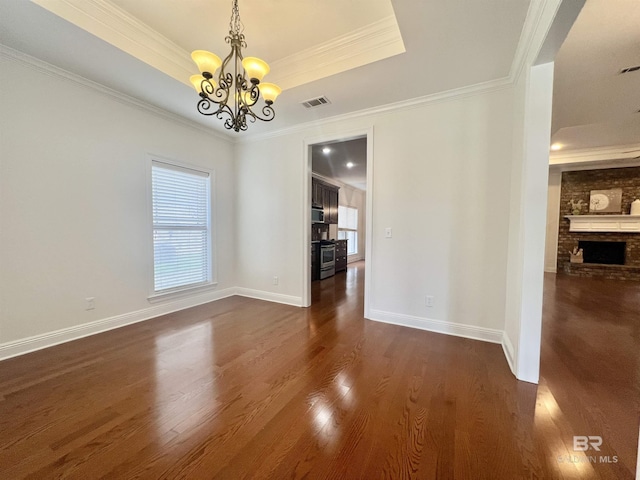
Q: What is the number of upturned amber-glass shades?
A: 5